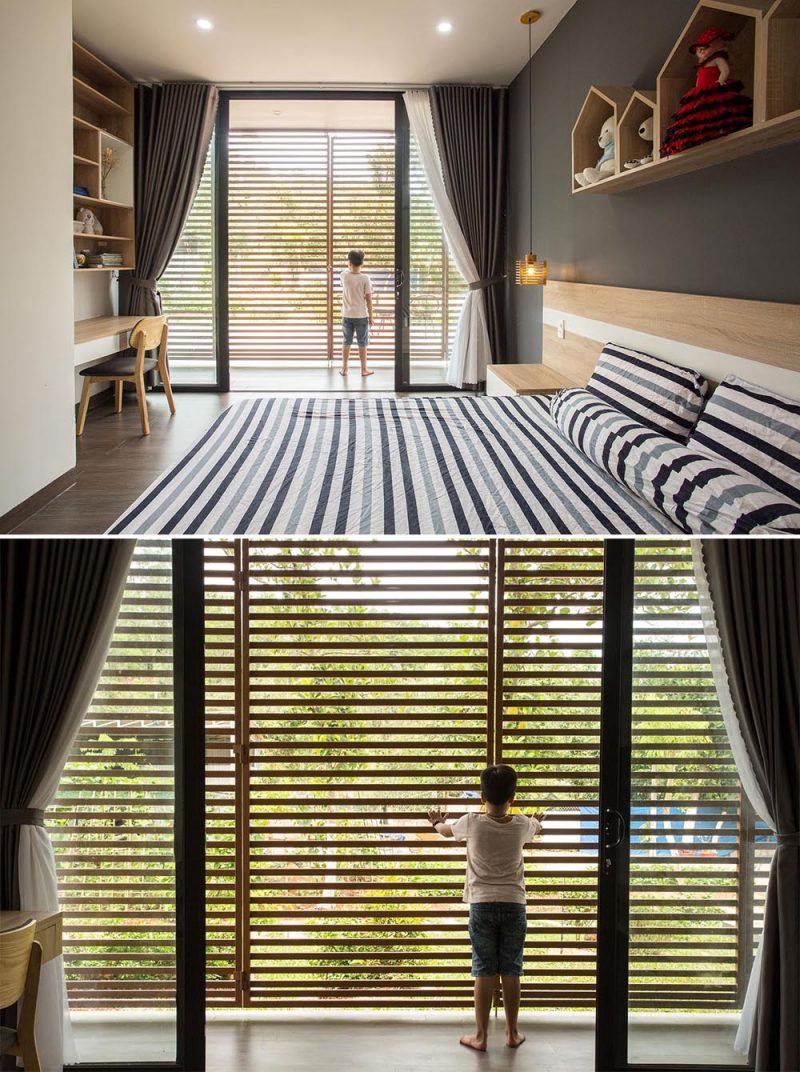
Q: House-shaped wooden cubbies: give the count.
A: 4